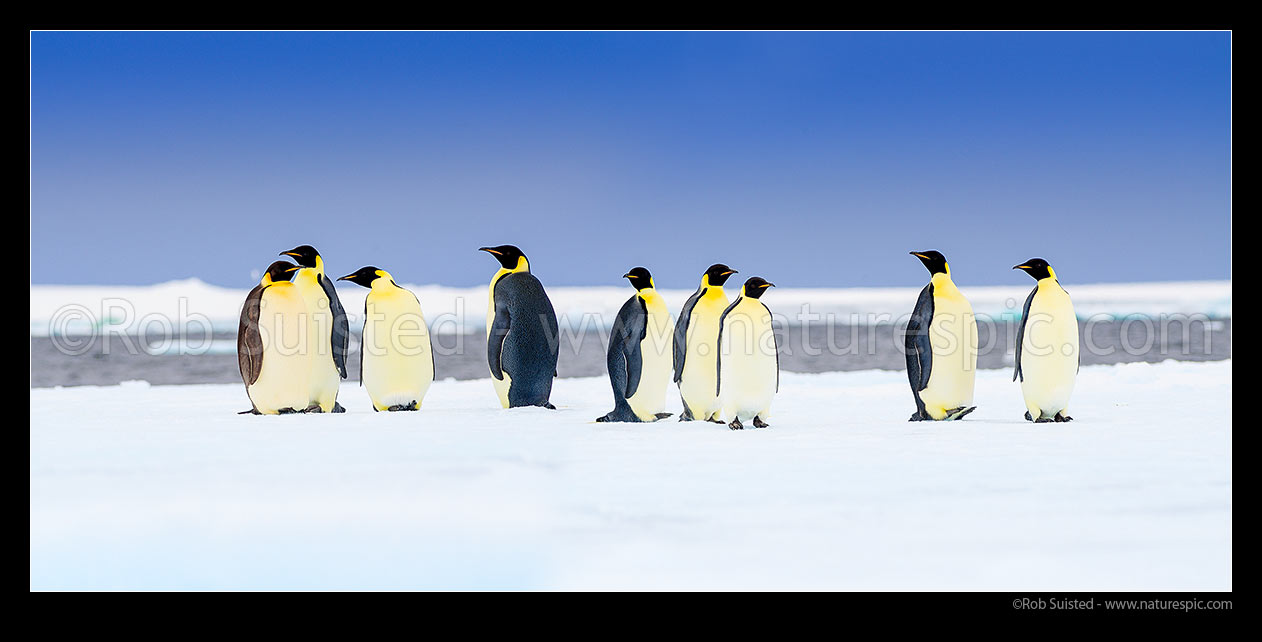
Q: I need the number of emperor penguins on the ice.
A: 9